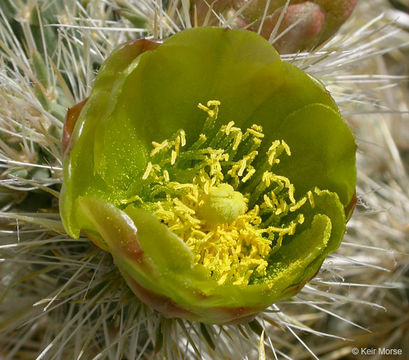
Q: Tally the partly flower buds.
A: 1